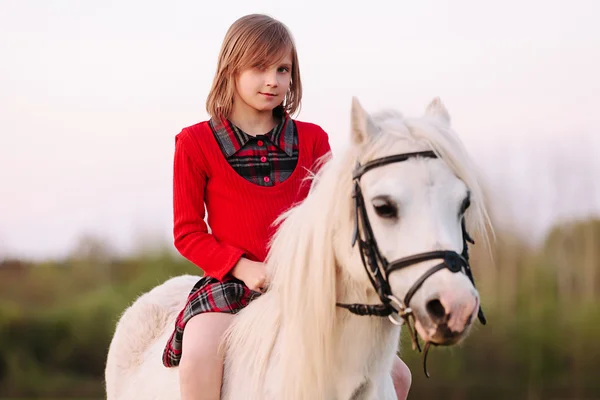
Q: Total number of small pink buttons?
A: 3